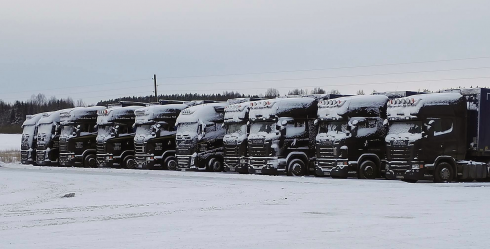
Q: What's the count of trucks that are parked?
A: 10